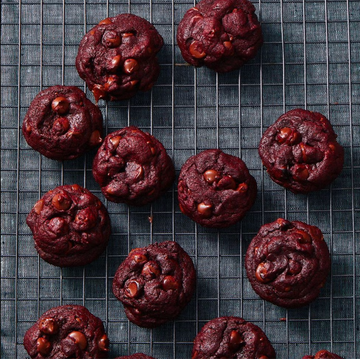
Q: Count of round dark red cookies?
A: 13